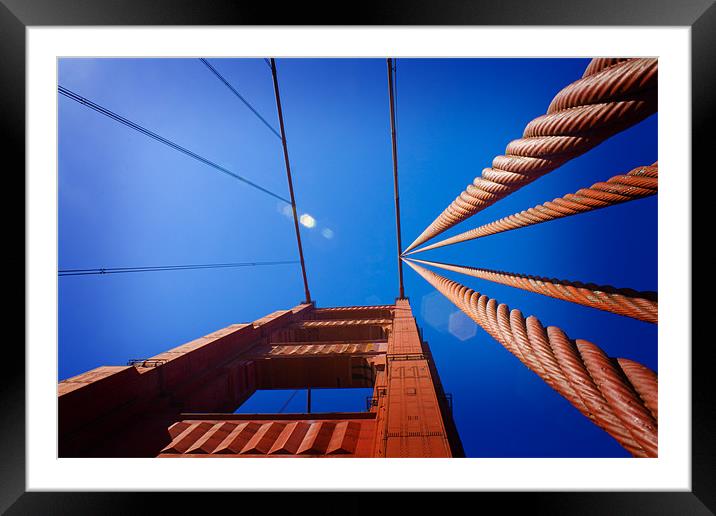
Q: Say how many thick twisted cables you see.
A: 4